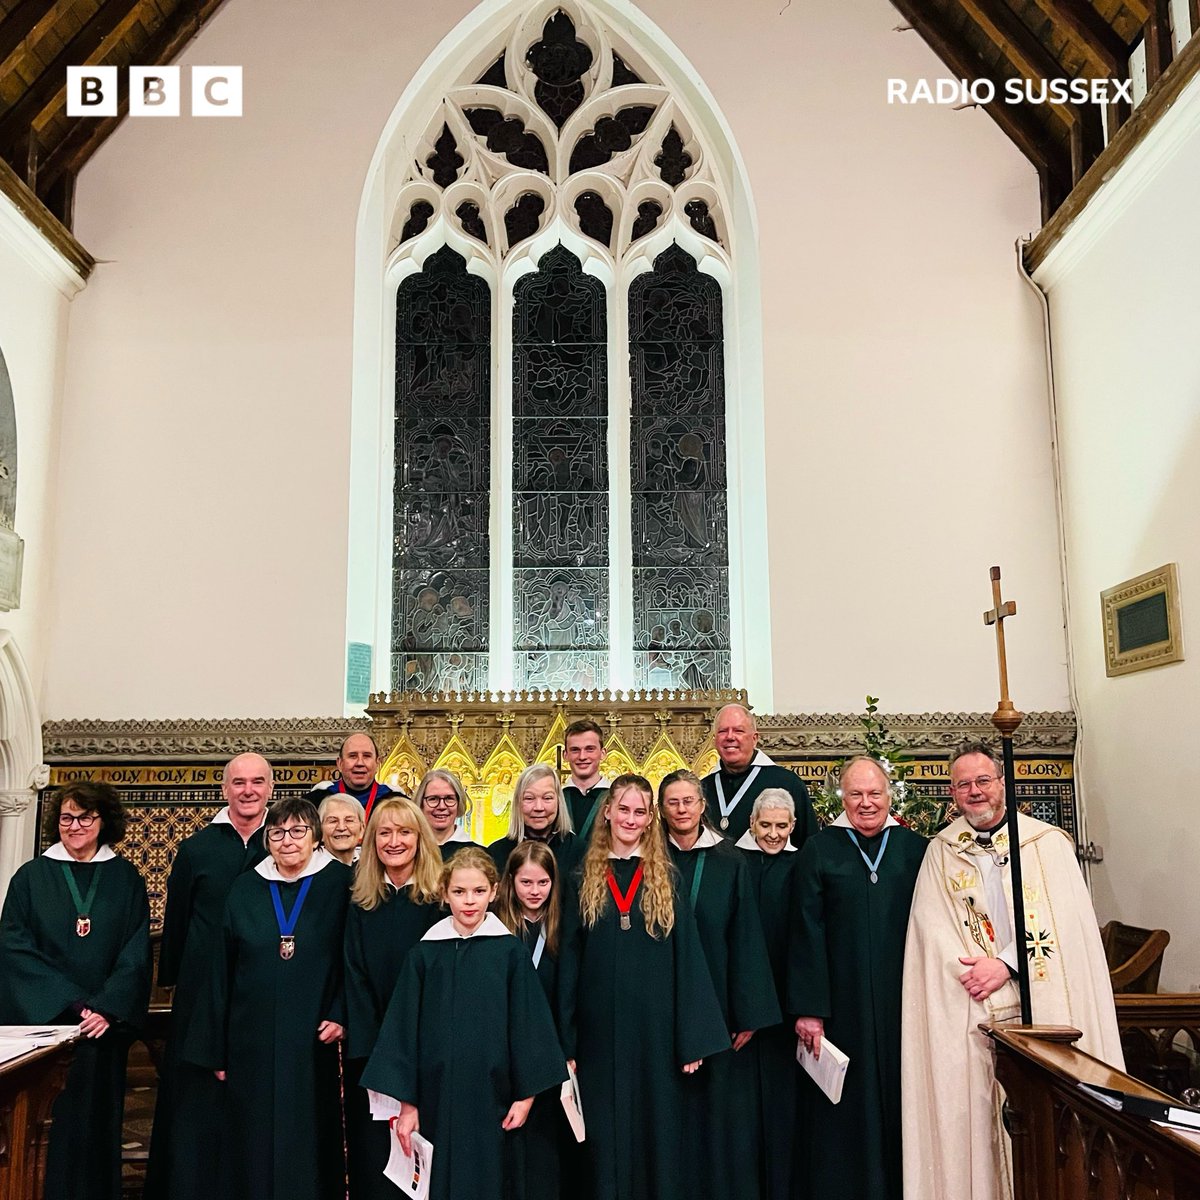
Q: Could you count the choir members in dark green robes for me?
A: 15